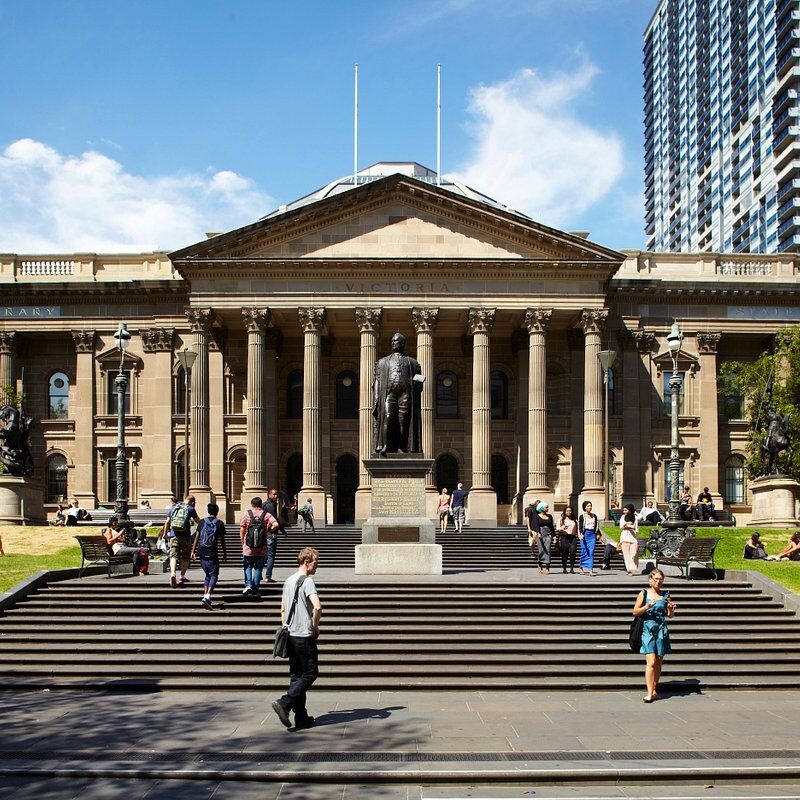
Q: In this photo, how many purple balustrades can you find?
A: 0